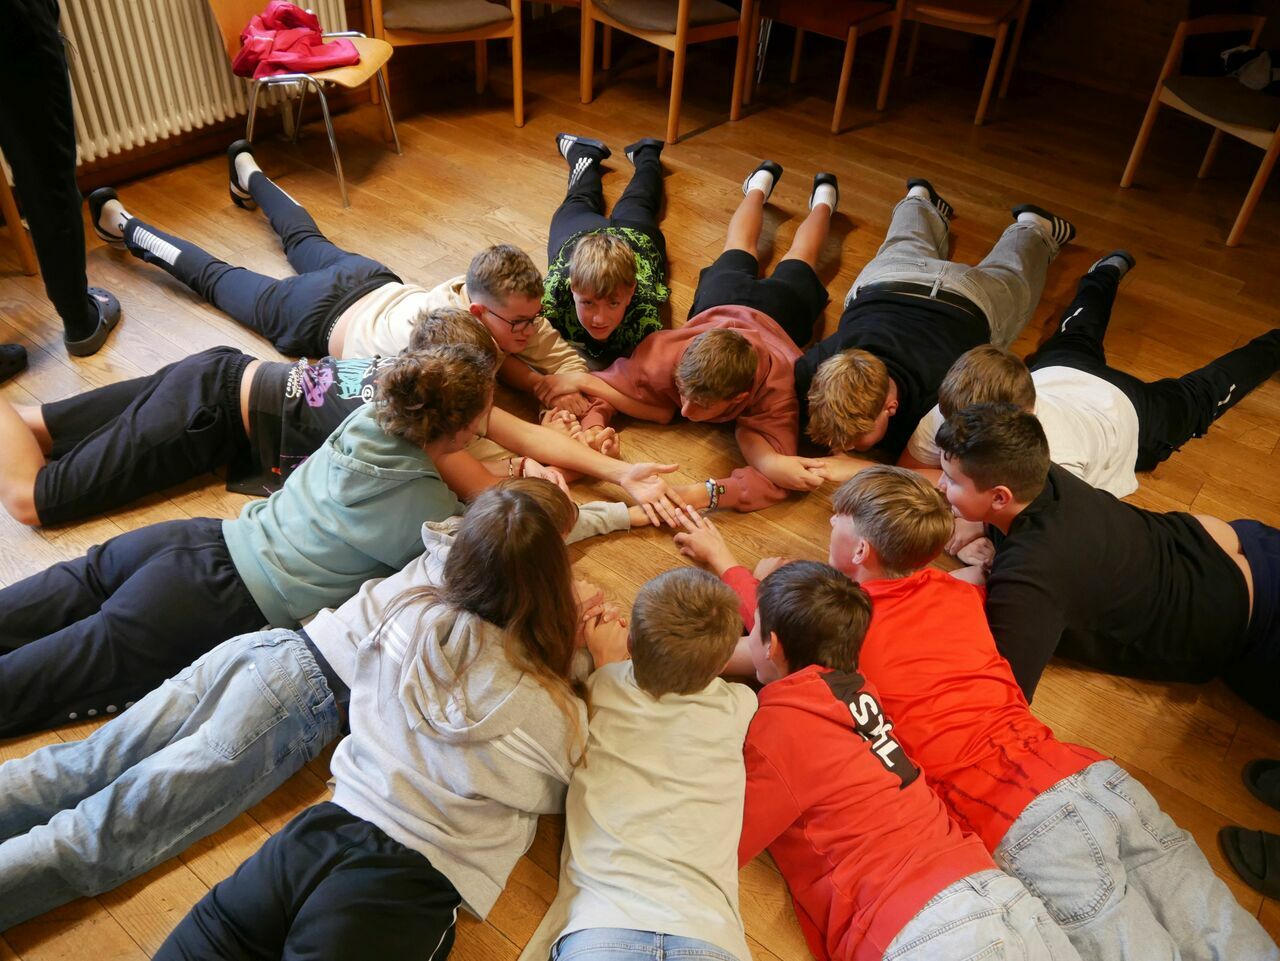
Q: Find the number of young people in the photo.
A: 13